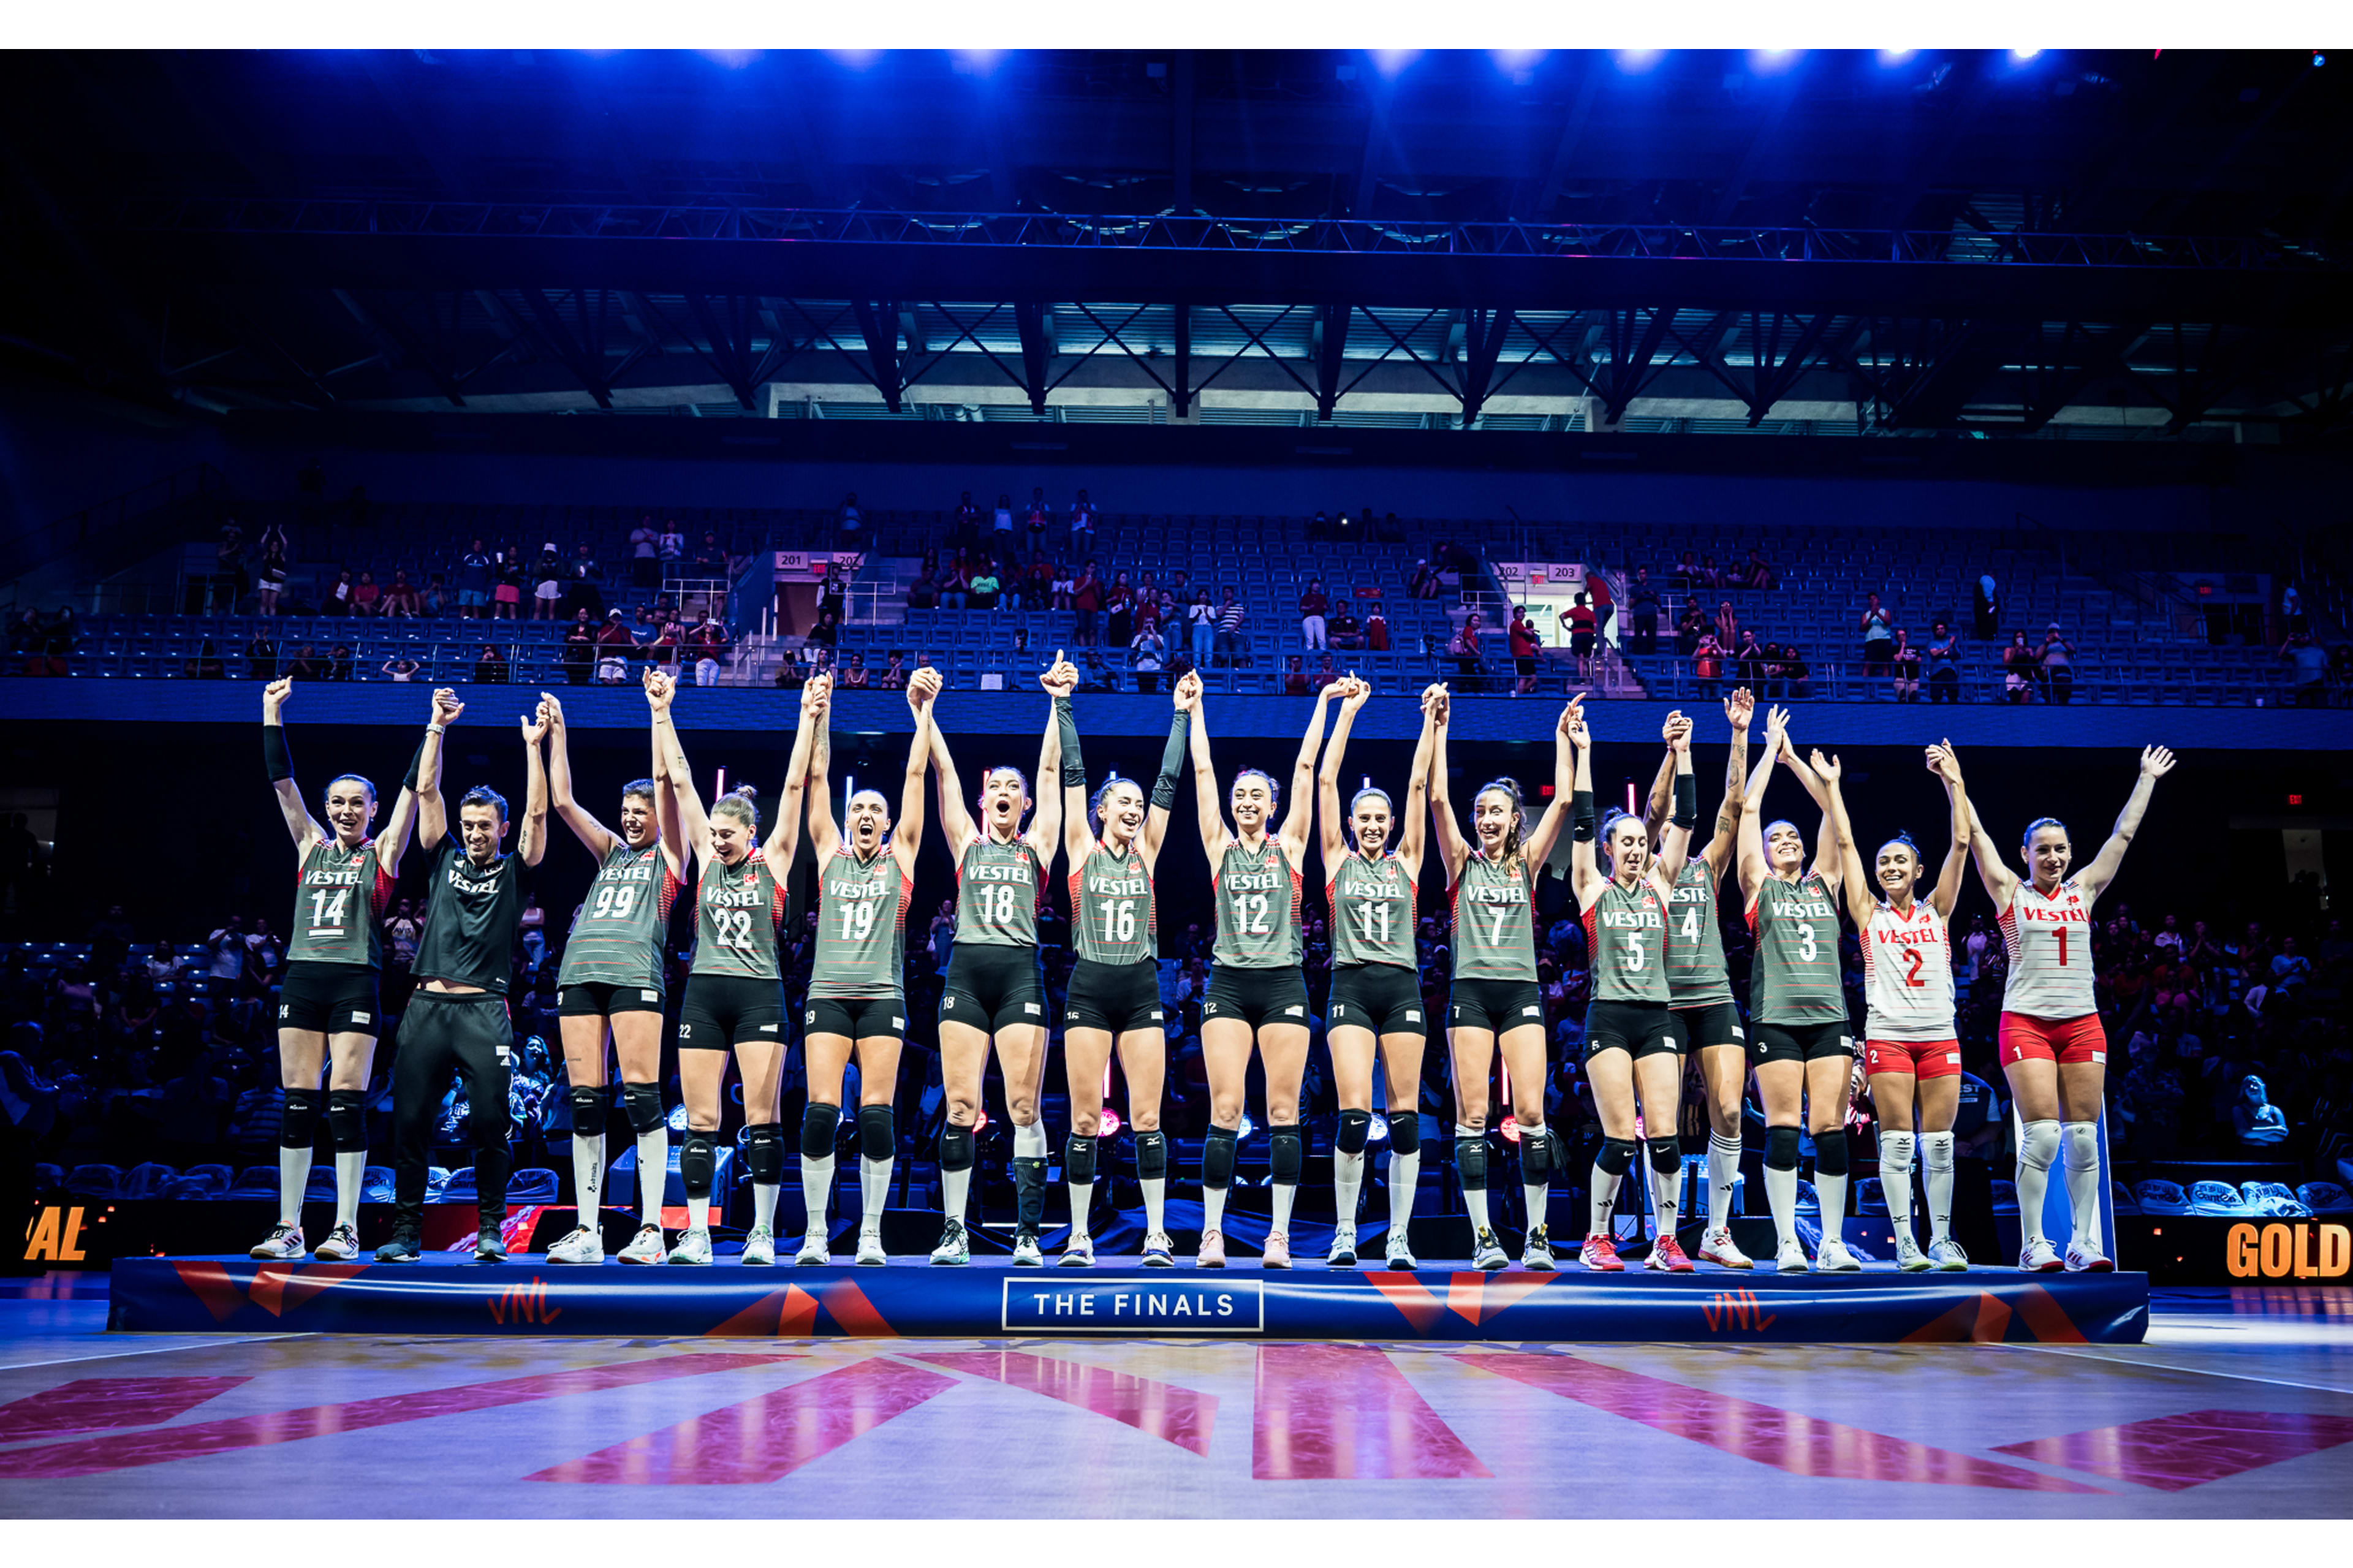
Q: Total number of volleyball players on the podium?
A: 14